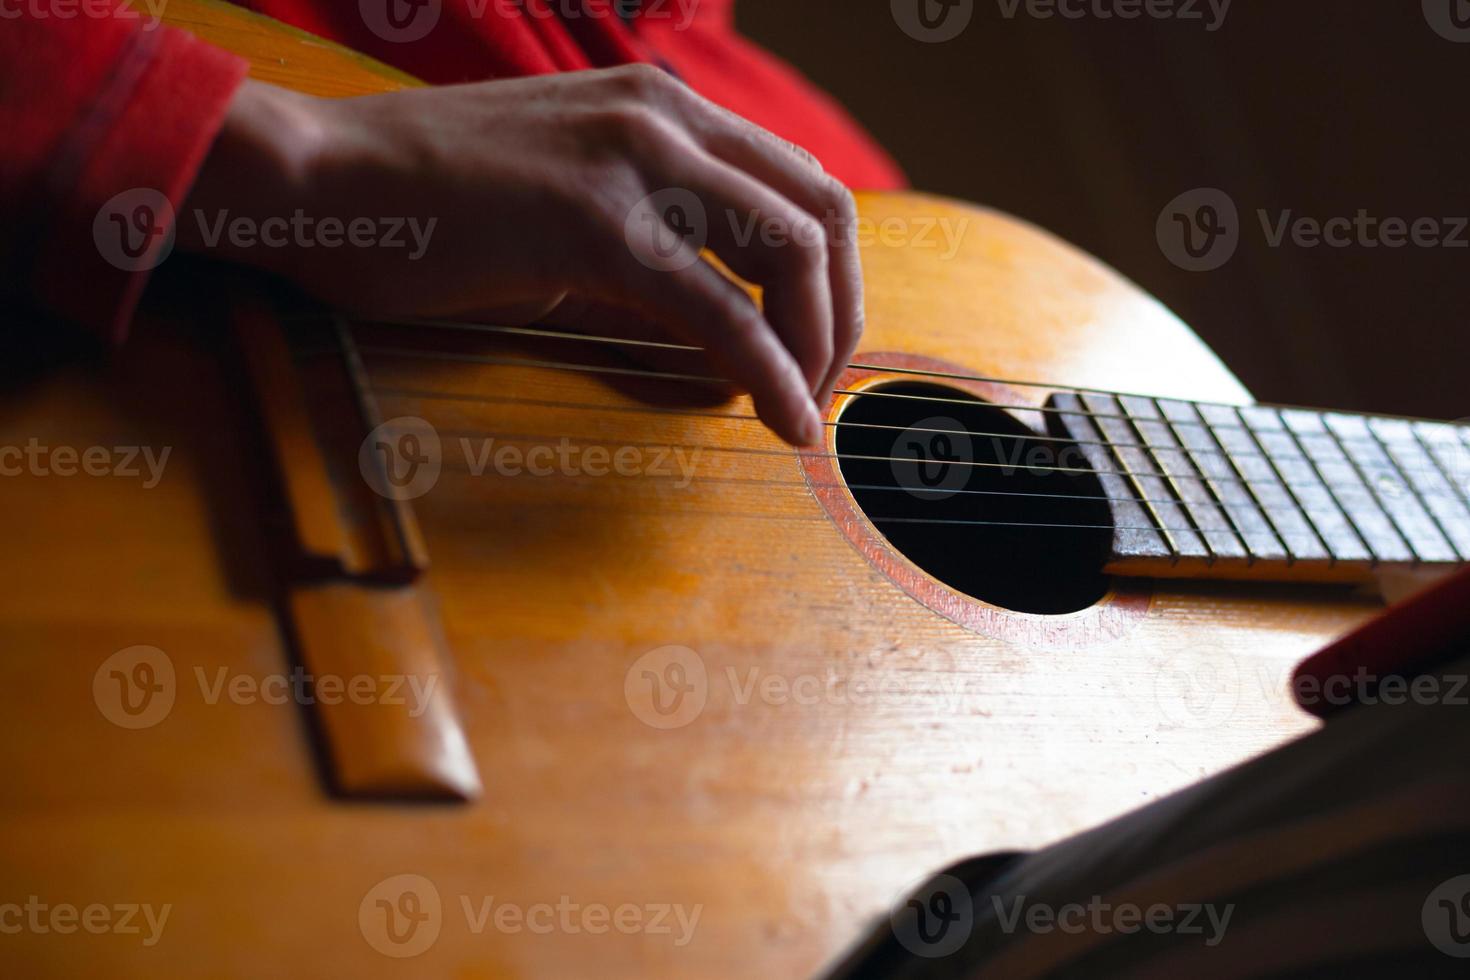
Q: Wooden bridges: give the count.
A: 1